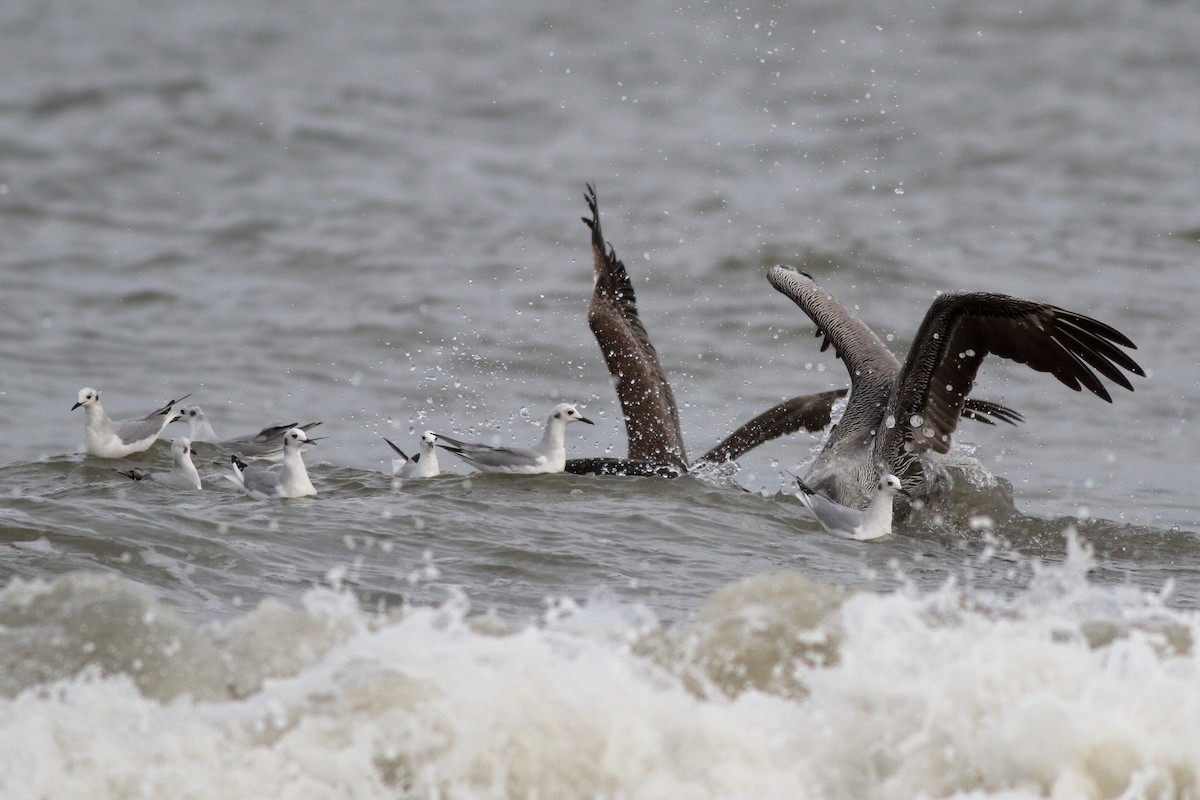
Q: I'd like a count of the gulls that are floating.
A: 7